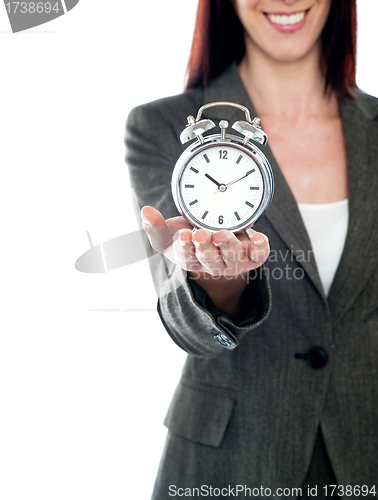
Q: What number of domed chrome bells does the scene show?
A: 2